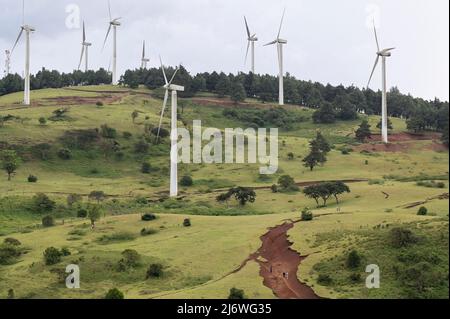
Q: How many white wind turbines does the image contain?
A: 8